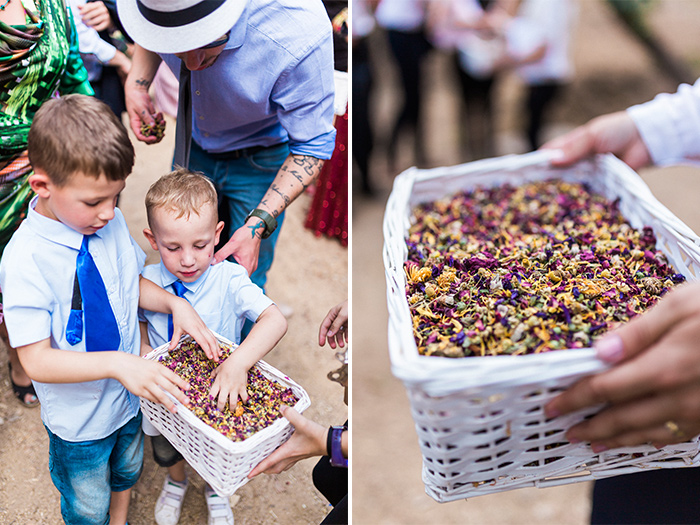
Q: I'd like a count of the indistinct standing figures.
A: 4